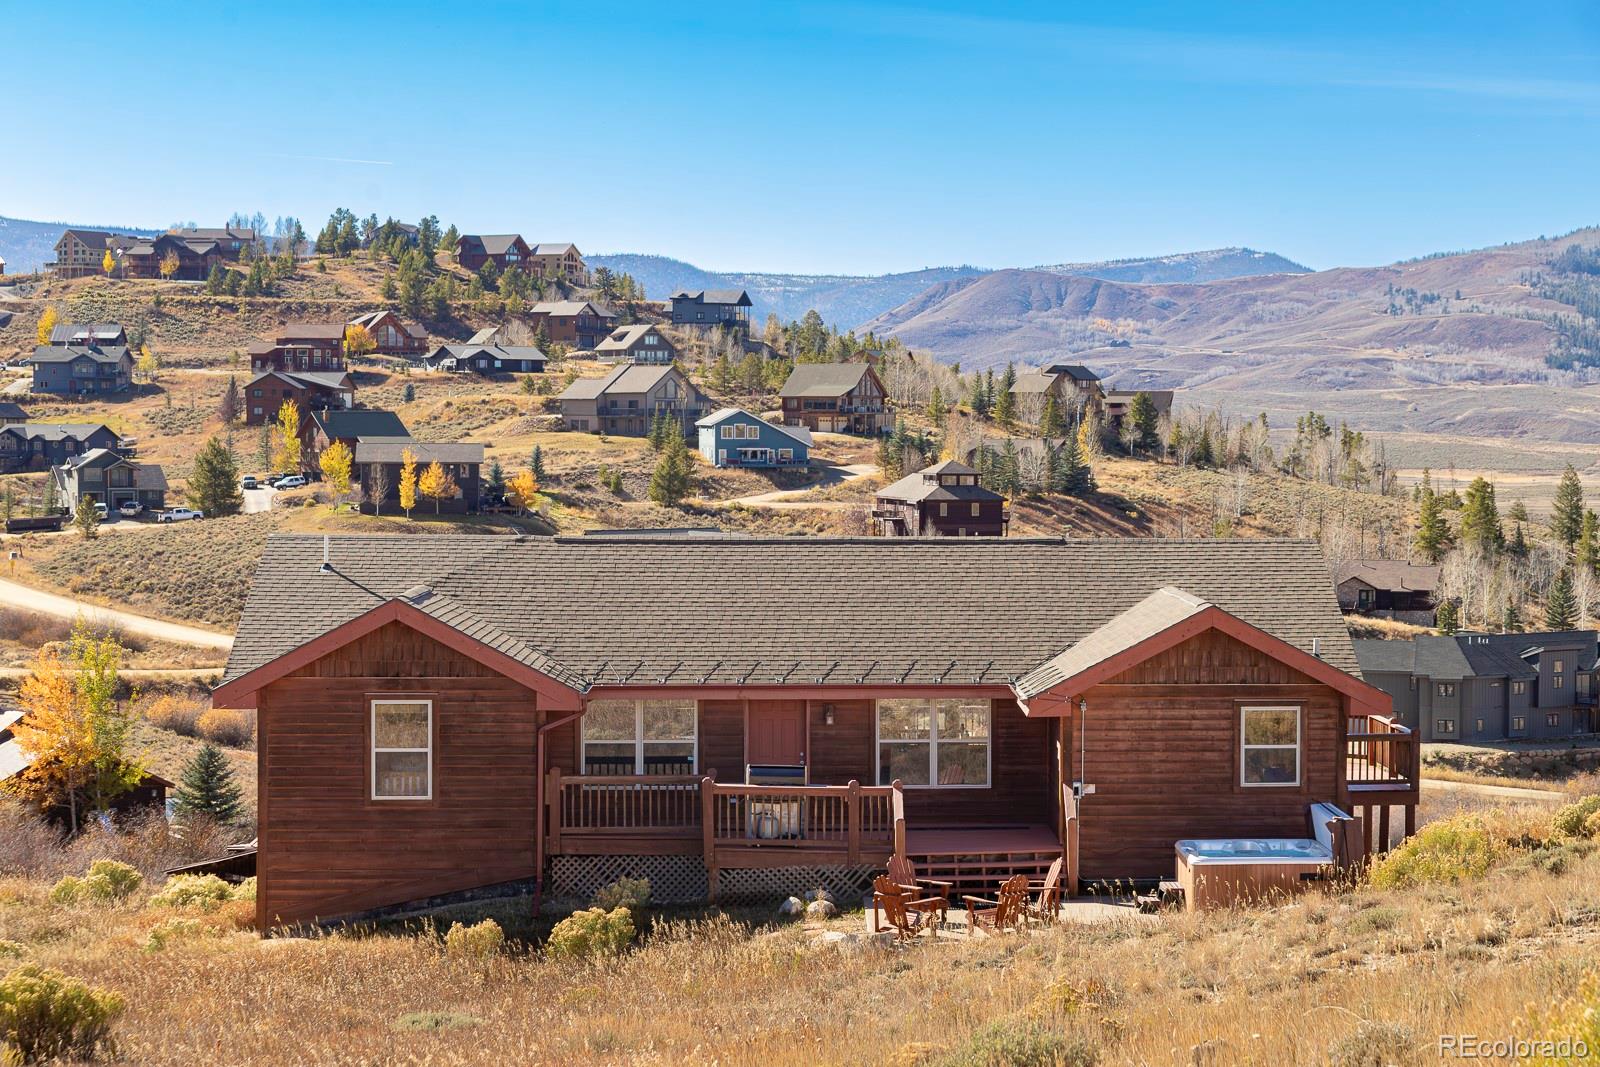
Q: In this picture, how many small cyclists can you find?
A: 0